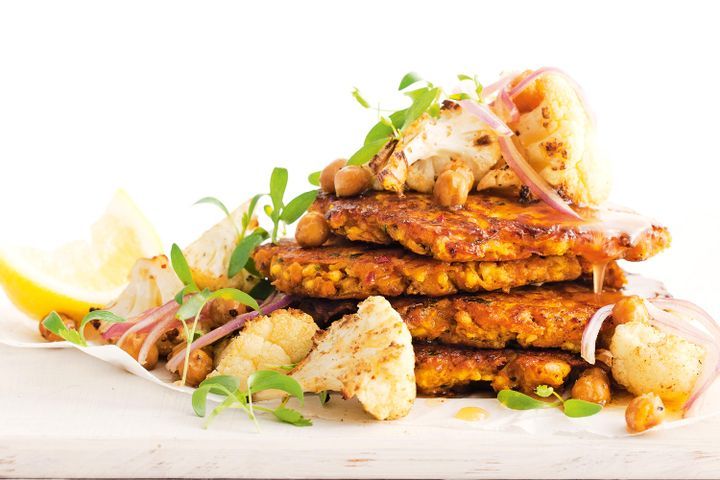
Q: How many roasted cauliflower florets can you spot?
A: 7